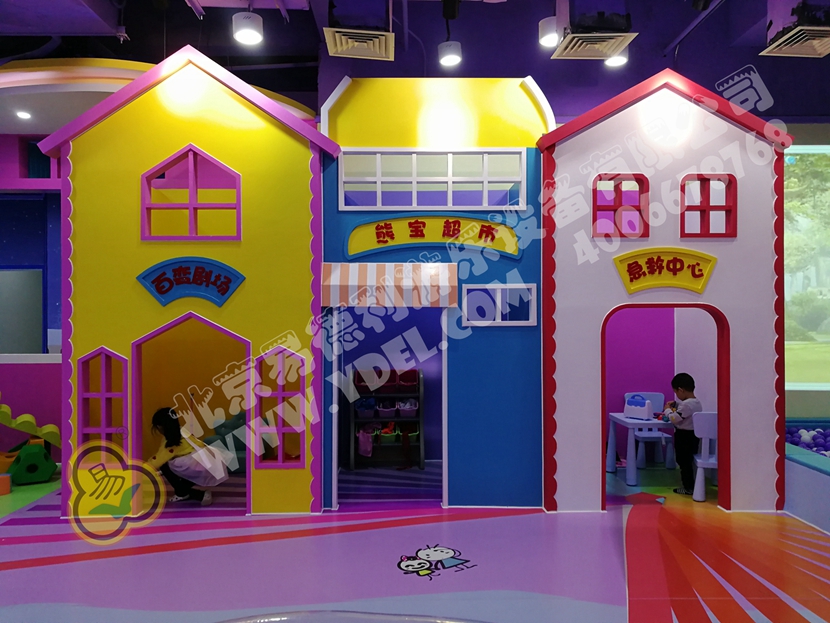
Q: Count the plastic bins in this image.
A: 9